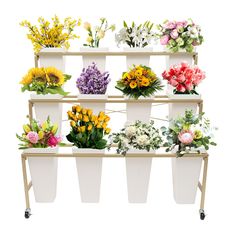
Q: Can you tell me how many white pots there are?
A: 12